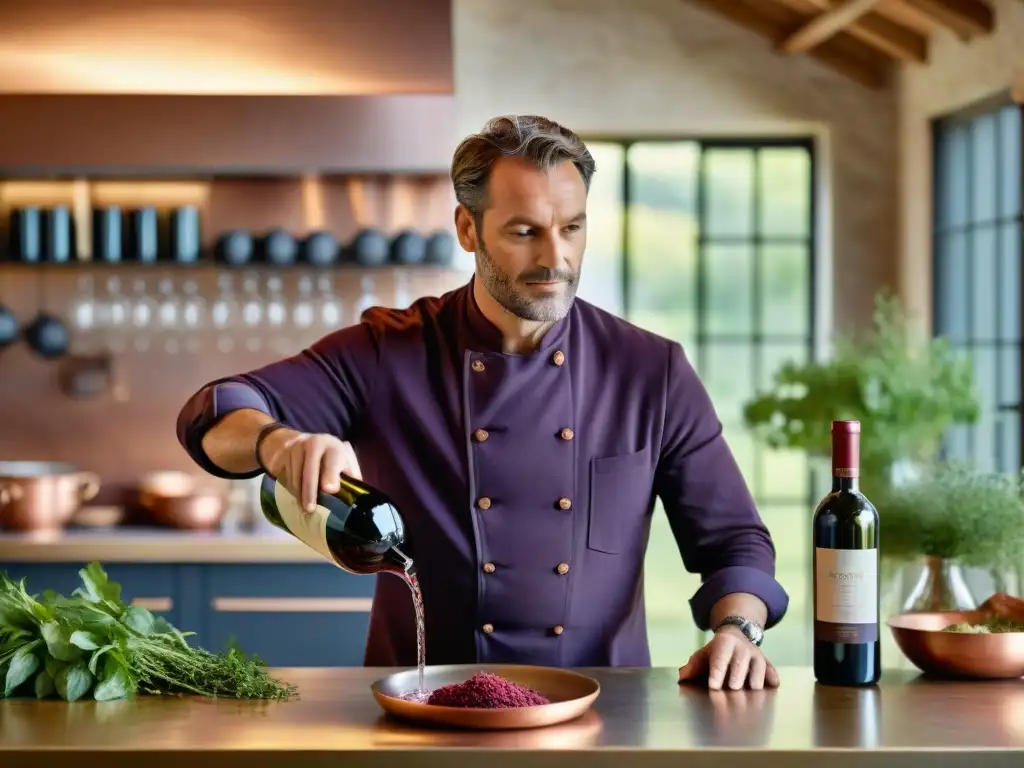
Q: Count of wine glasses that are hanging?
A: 12